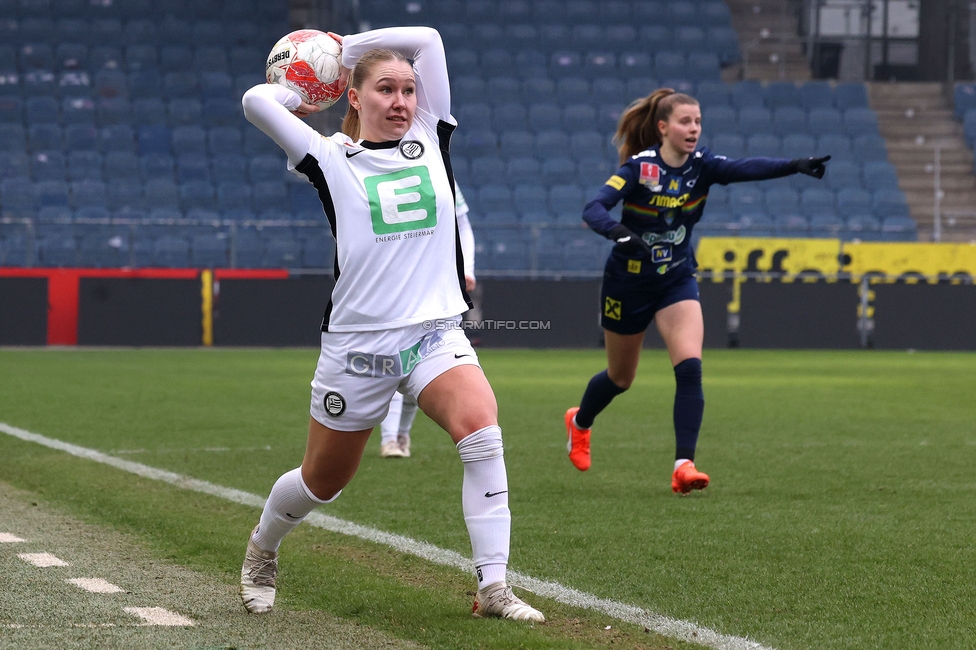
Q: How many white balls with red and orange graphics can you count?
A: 1